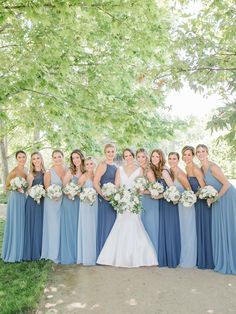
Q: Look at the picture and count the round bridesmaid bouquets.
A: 11